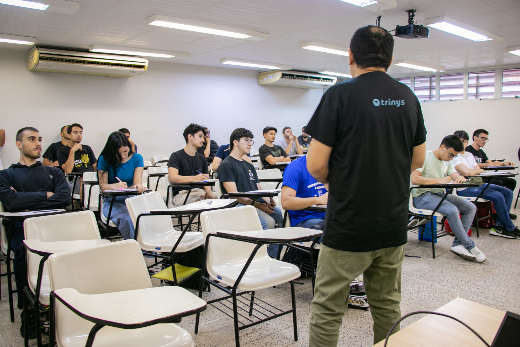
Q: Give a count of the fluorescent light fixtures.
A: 11